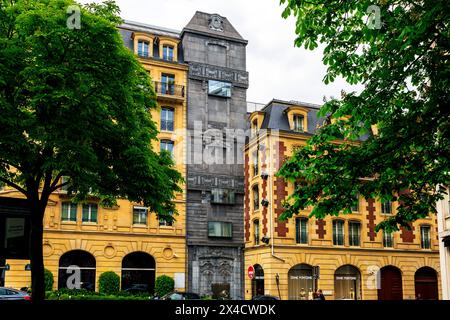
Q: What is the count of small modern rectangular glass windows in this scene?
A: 3